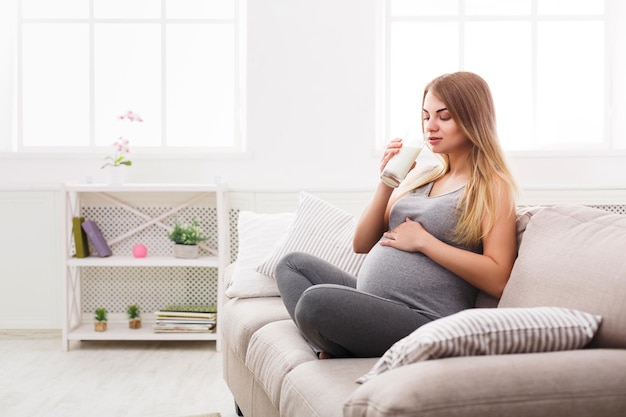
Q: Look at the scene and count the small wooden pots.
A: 2